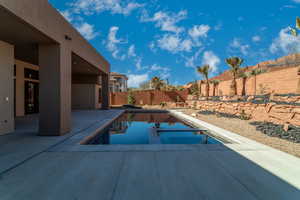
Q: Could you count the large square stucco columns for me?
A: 2